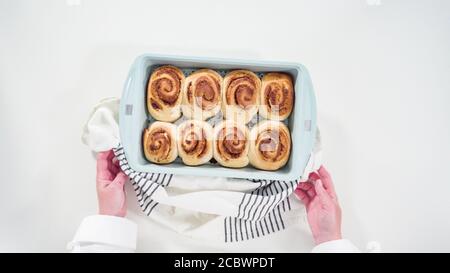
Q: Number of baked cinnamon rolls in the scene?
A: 8